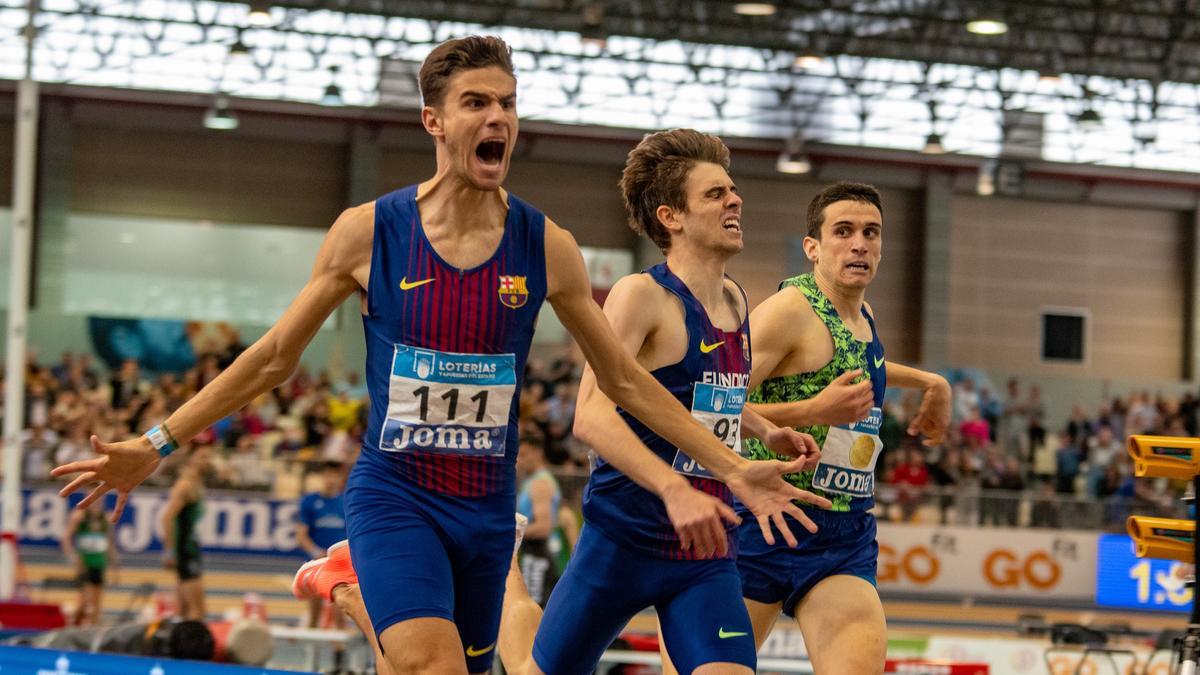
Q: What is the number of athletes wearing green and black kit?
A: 2